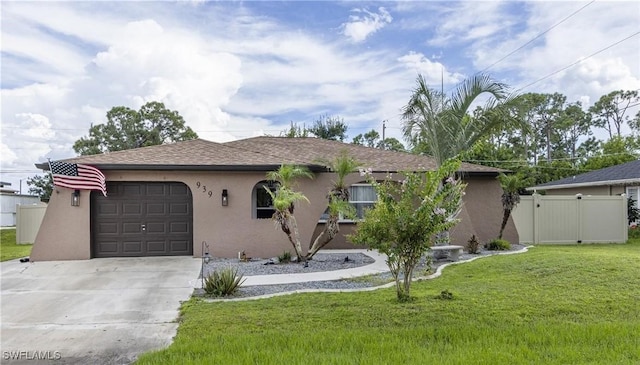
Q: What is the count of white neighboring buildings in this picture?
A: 1